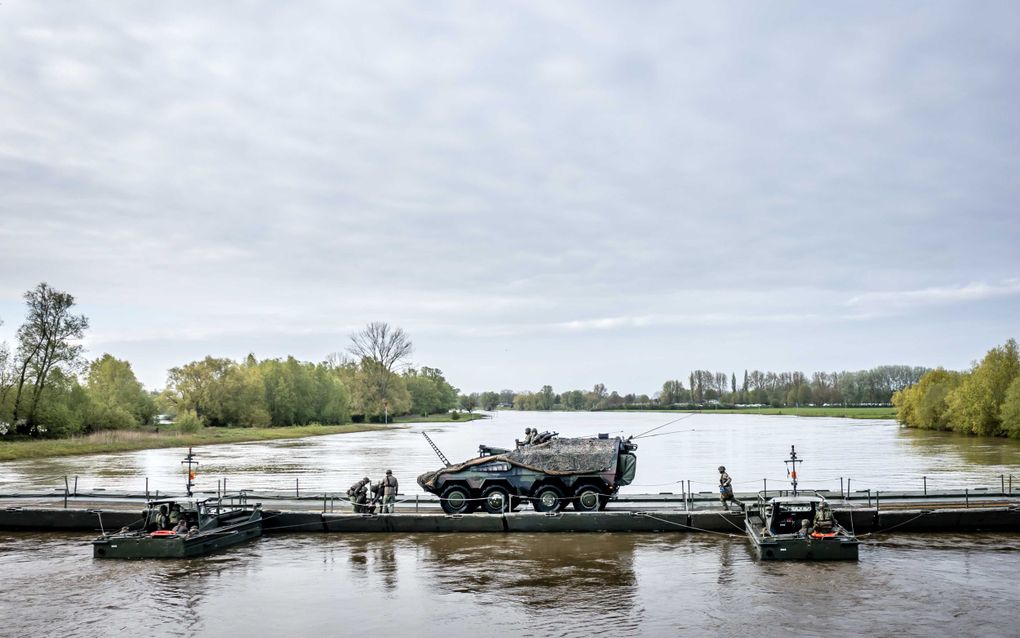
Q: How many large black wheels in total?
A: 4